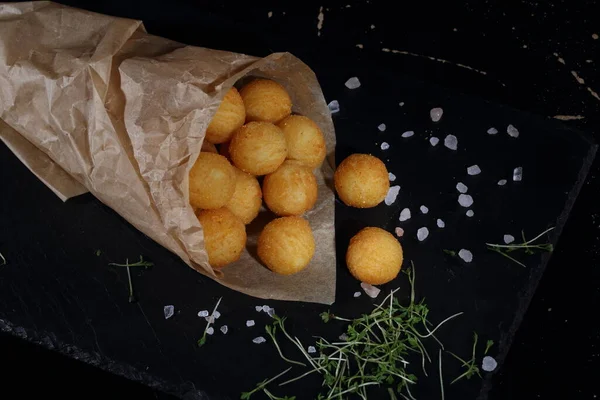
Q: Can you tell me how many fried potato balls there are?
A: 11